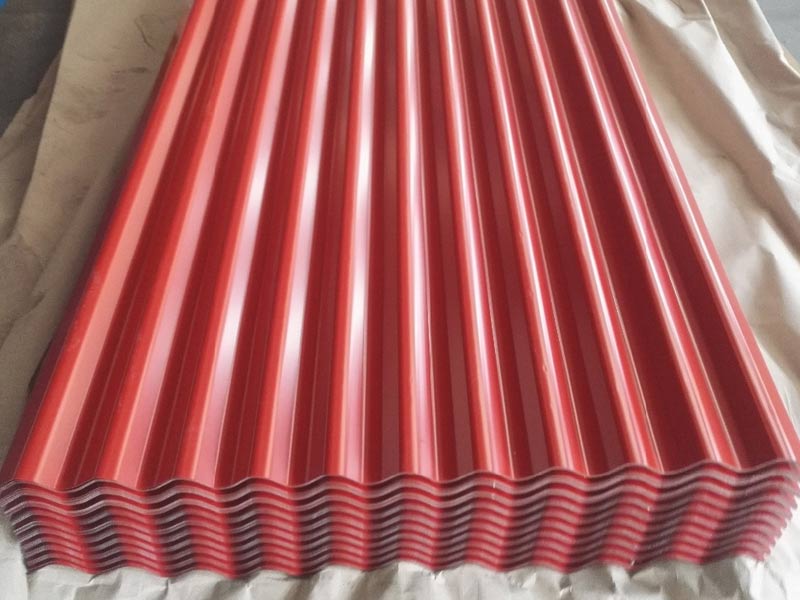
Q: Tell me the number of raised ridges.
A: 11